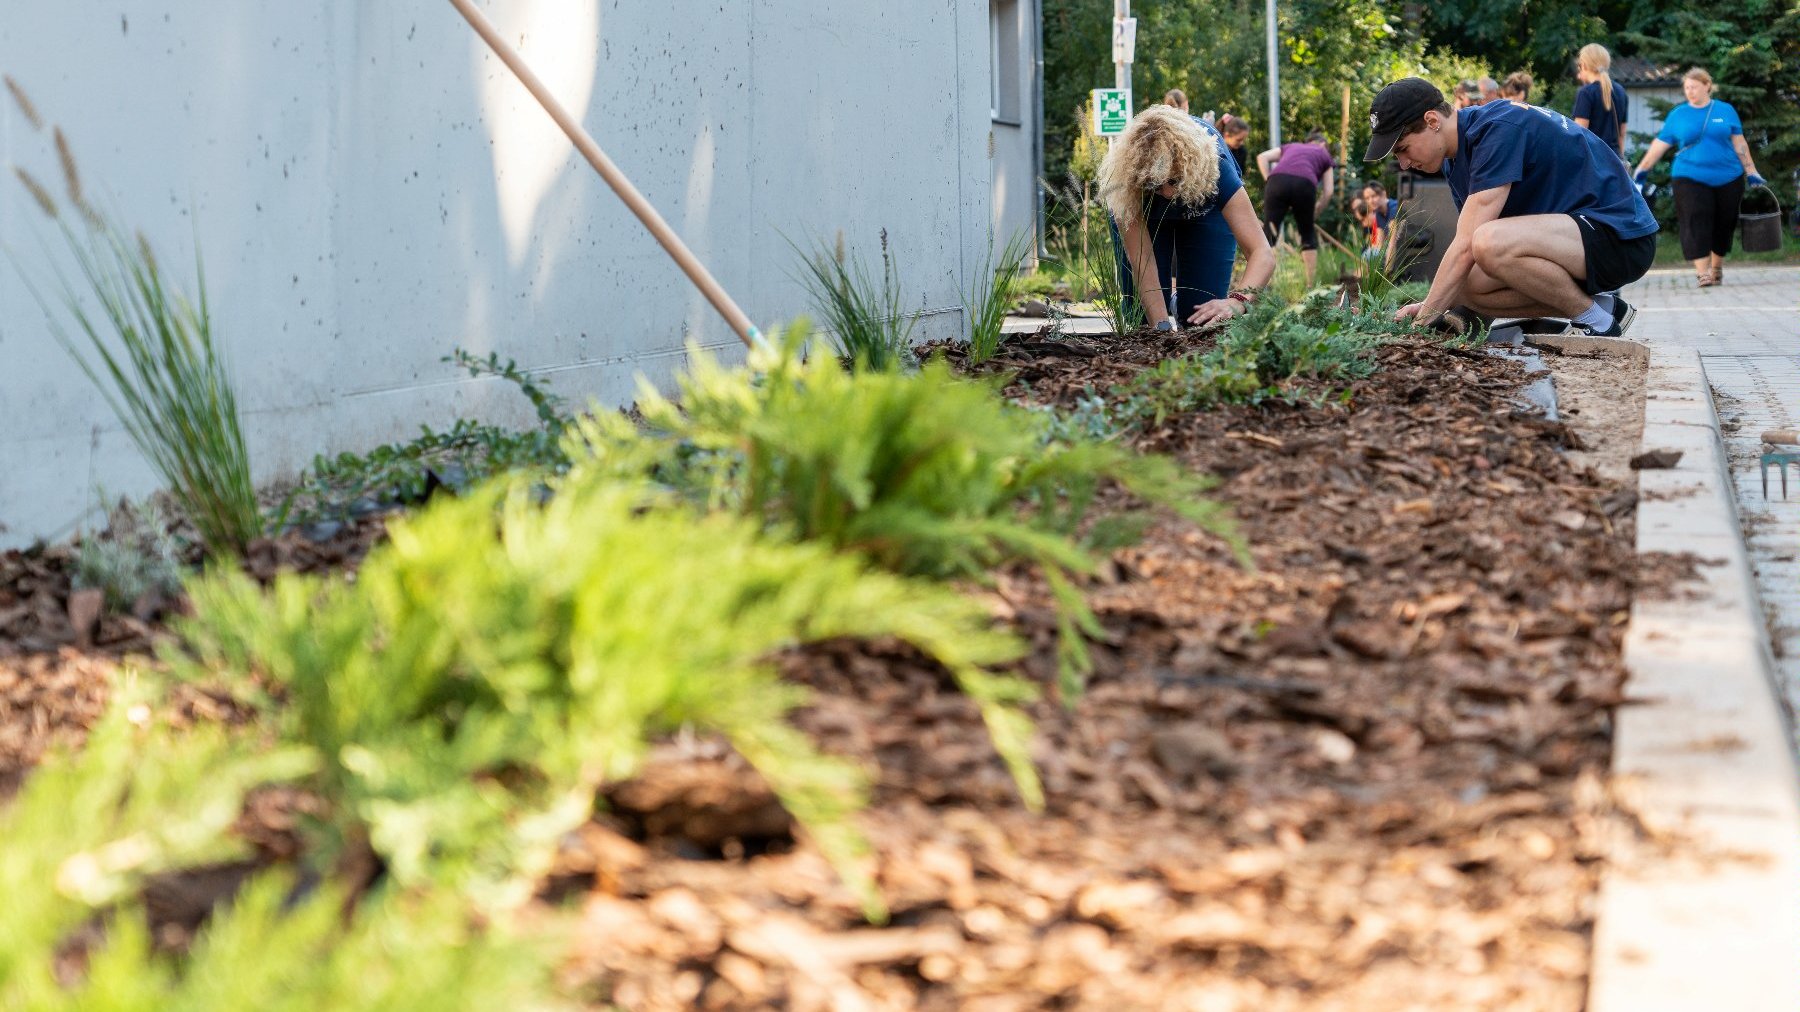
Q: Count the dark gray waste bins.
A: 1